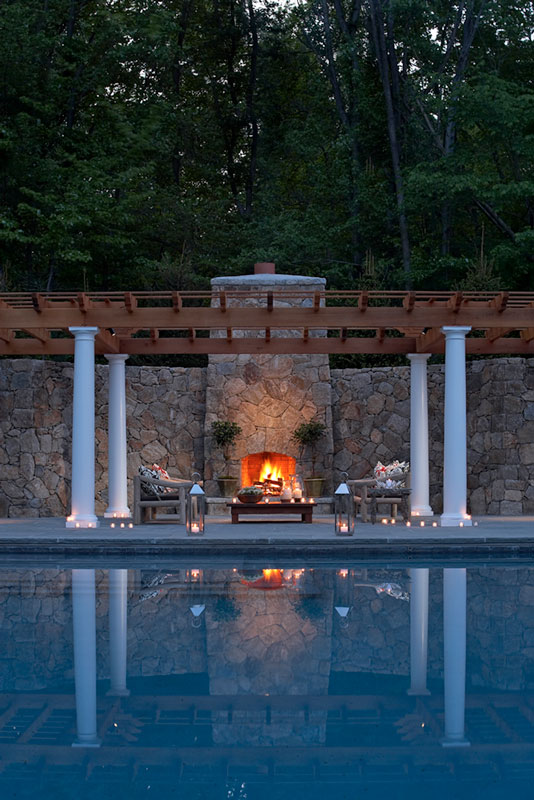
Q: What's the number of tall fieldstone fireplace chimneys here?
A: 1